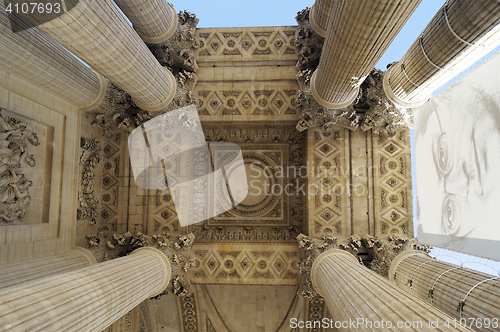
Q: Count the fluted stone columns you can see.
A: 10